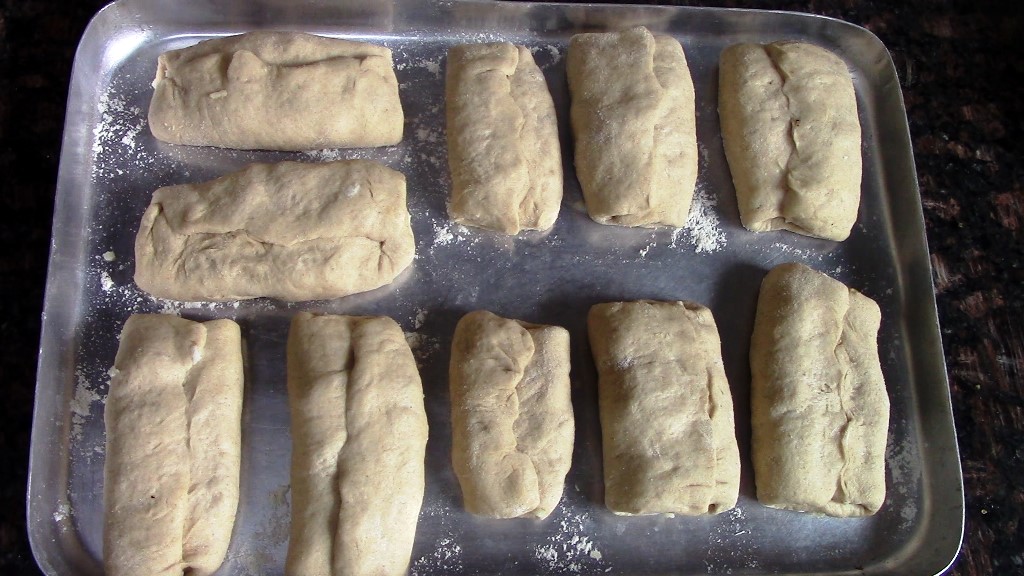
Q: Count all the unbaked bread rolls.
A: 10